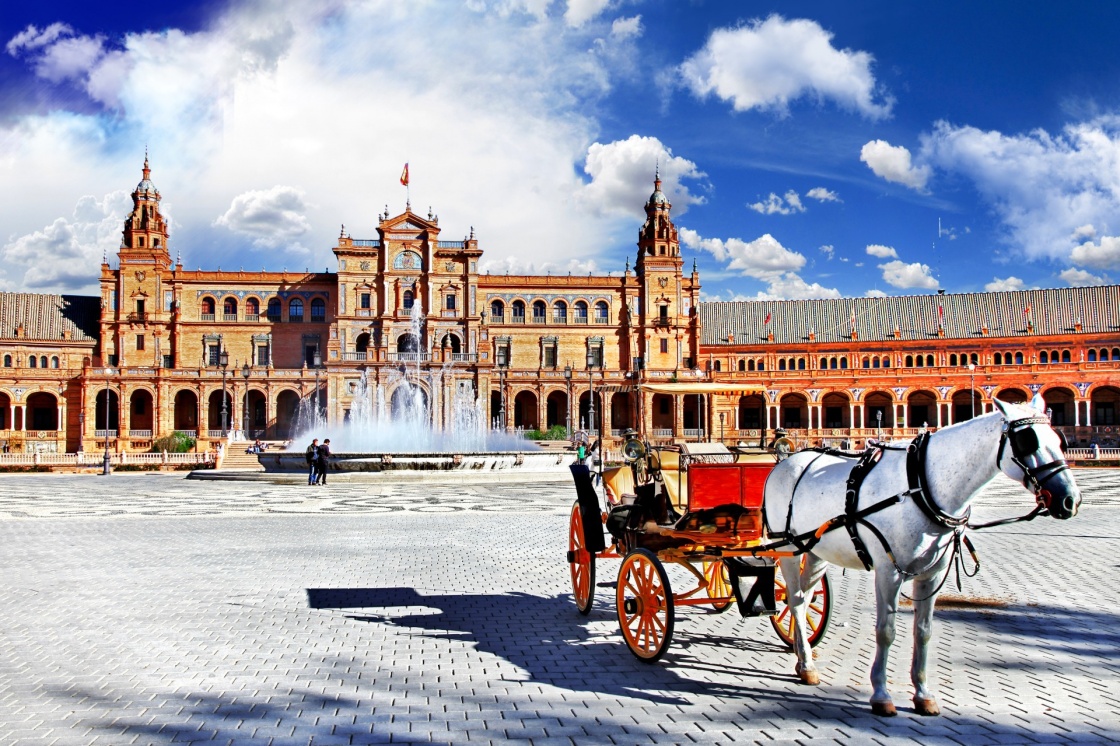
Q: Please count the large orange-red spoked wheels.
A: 4